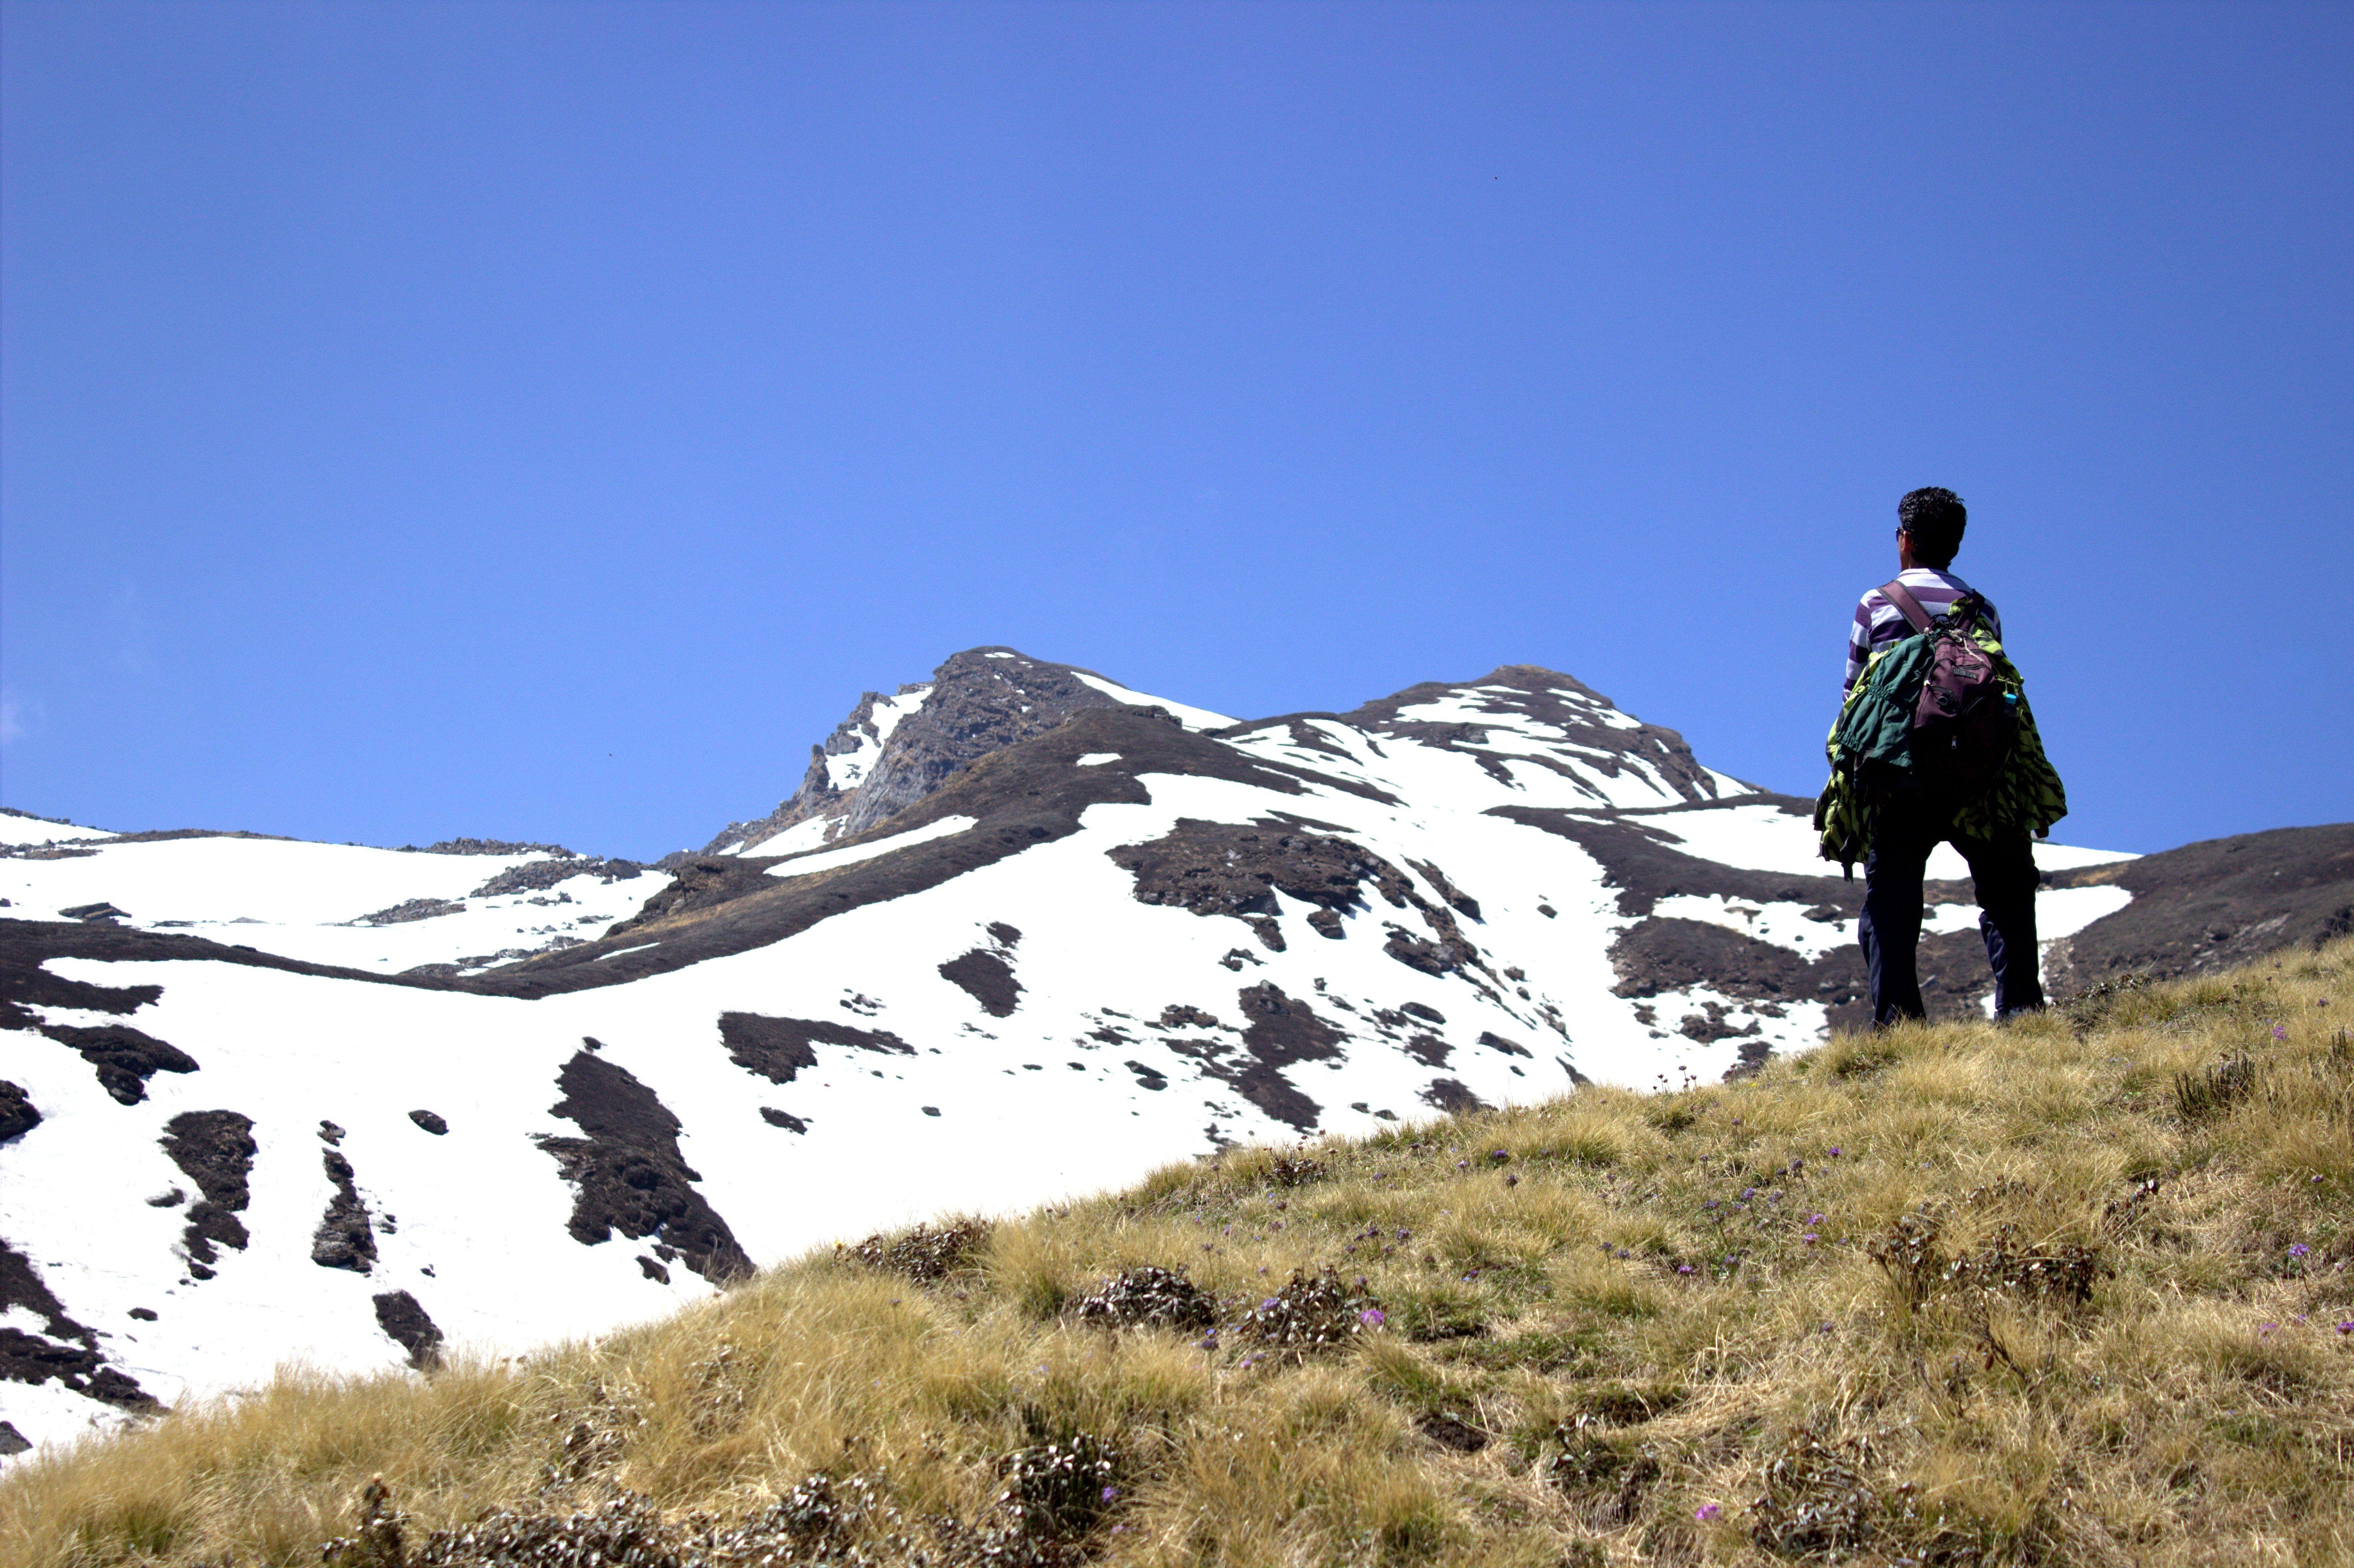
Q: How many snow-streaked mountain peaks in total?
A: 2